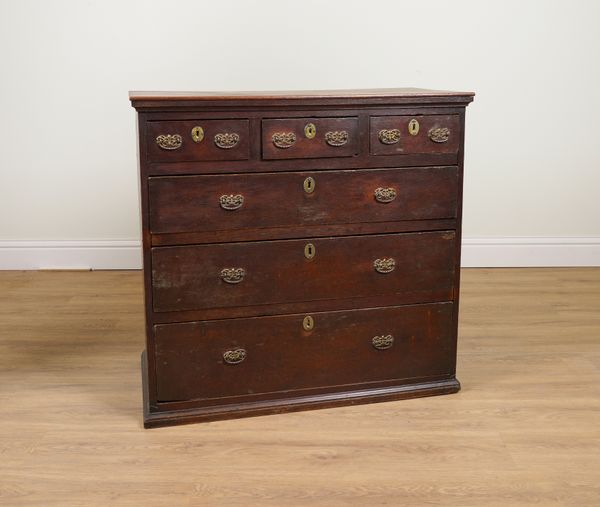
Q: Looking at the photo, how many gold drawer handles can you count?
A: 12